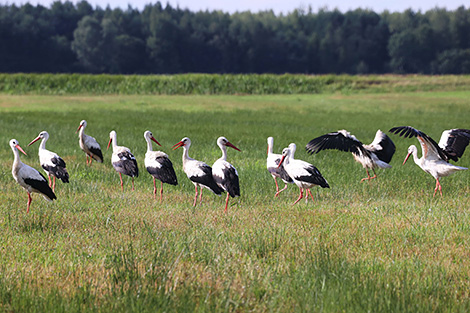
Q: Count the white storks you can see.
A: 12